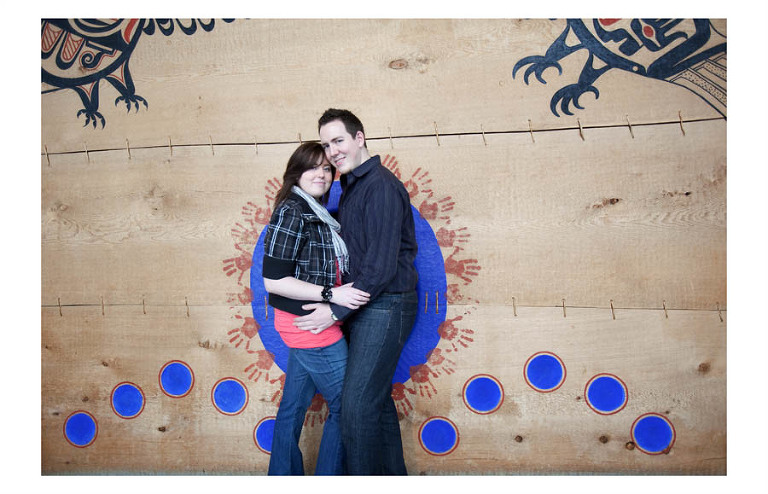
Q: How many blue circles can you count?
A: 11